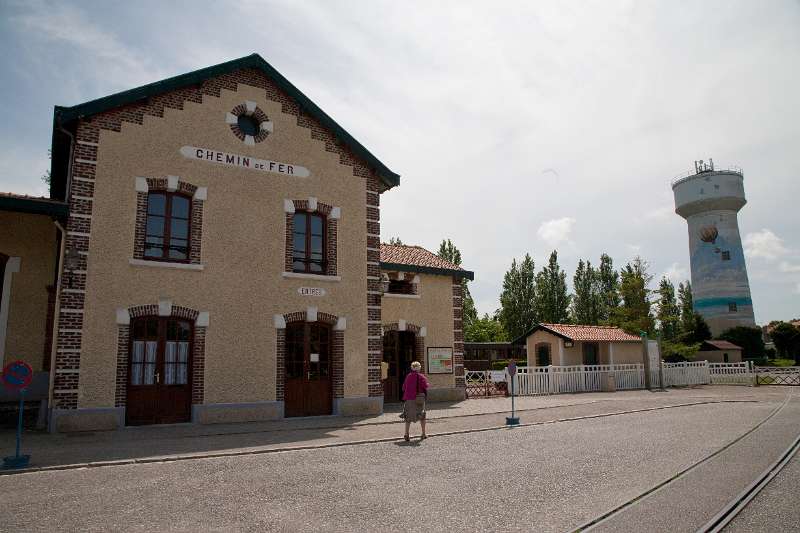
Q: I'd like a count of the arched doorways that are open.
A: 1